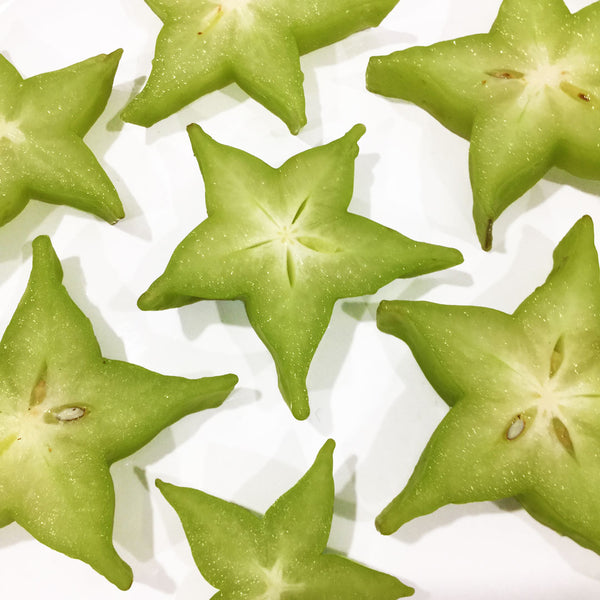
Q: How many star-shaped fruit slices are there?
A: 7